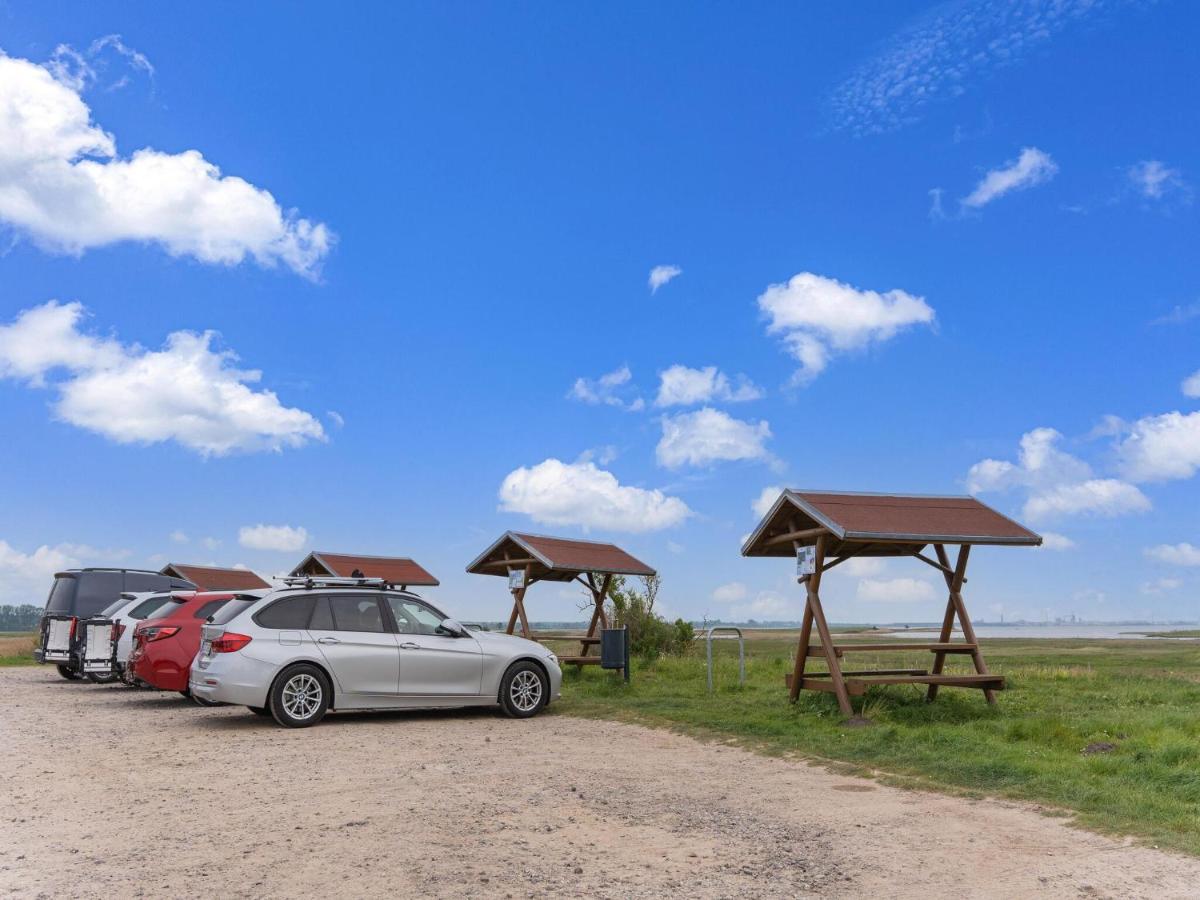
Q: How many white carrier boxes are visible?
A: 2